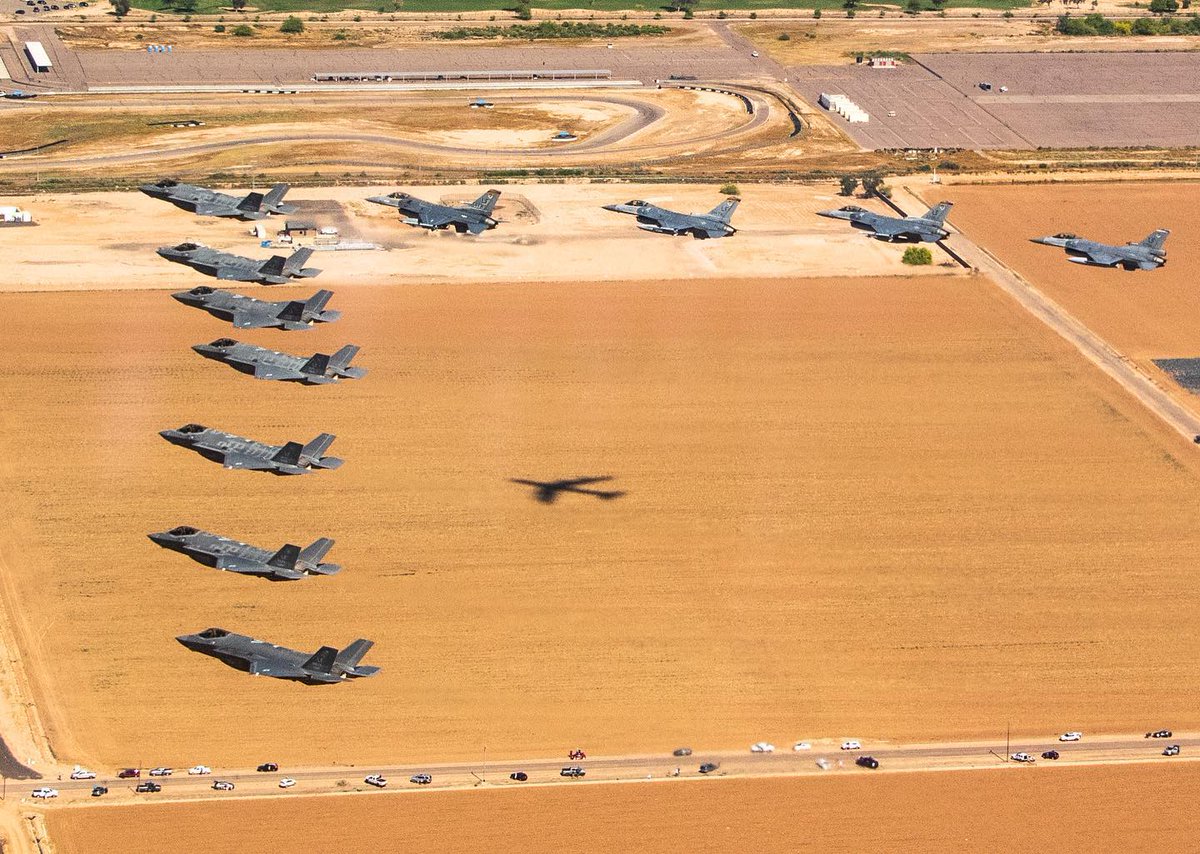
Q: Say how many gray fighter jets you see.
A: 11